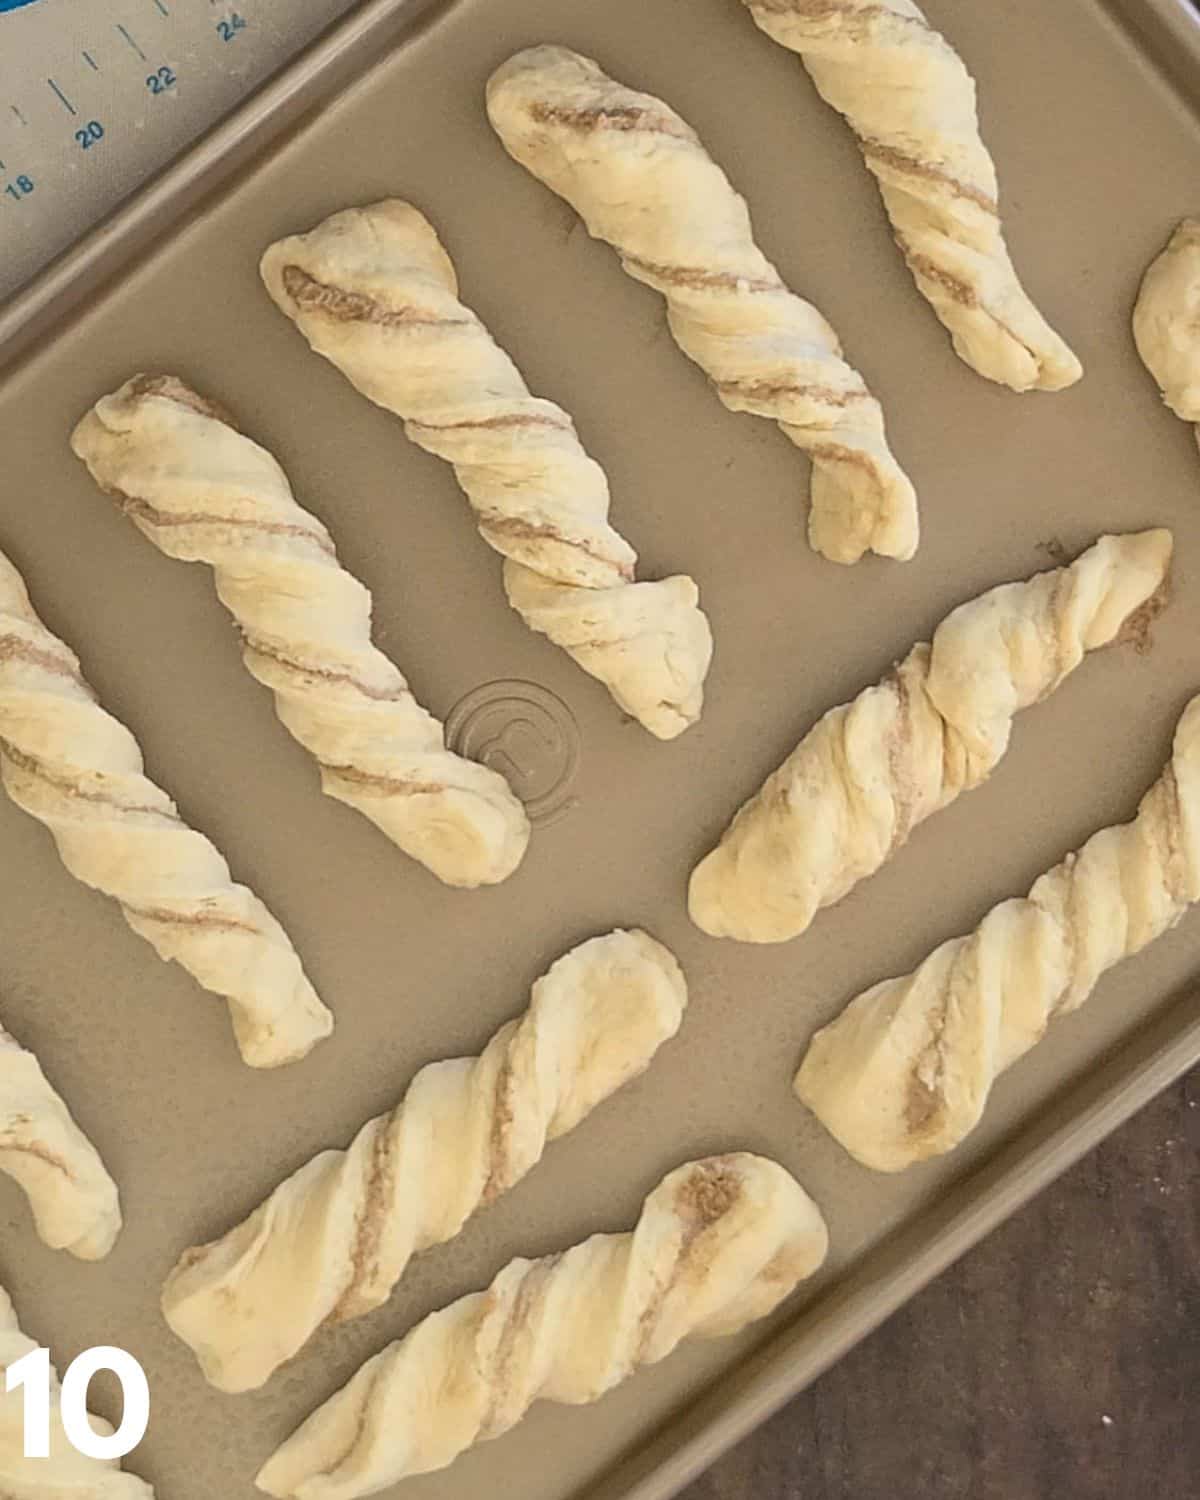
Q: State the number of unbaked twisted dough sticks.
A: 12